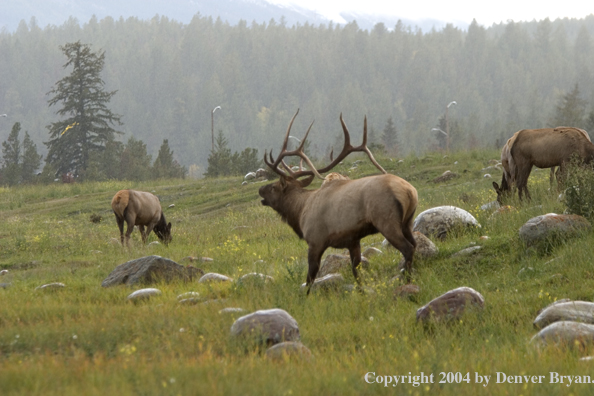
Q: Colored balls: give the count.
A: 0